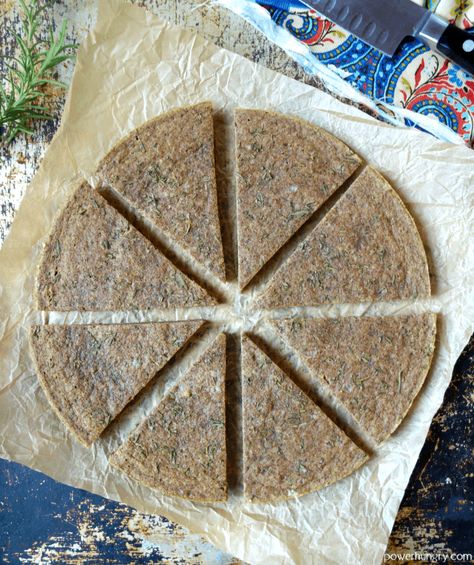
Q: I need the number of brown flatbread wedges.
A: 8